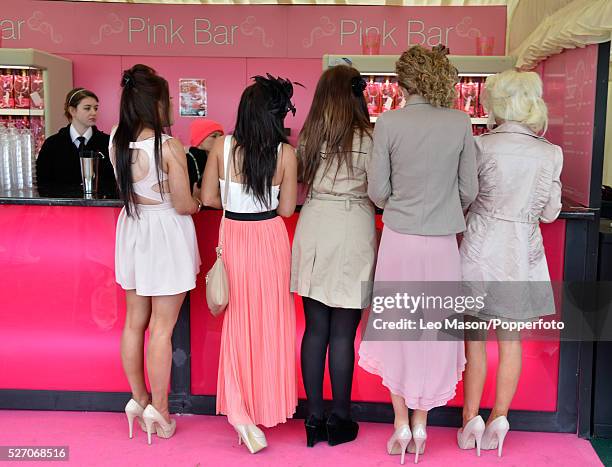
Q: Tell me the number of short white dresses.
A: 1